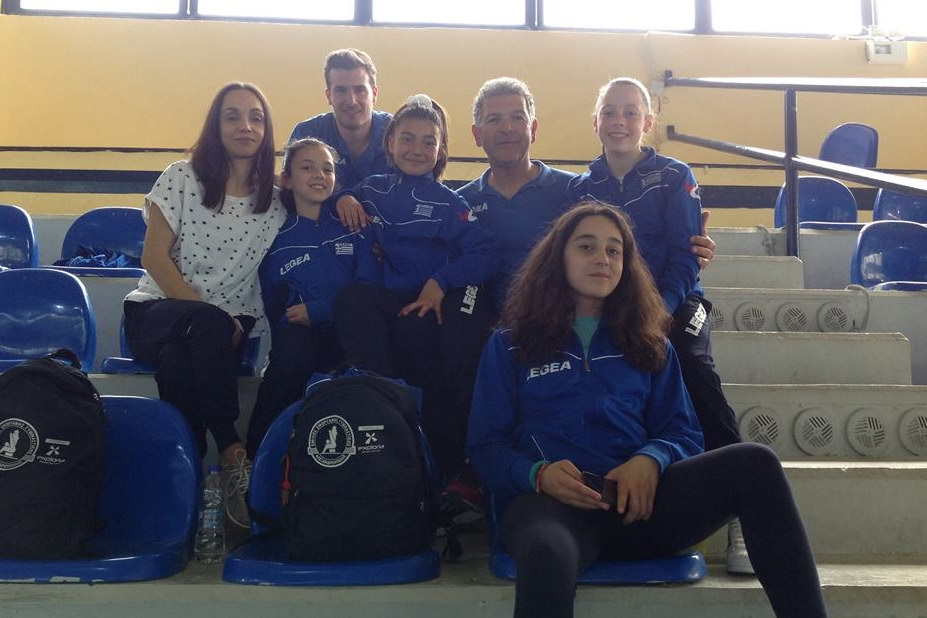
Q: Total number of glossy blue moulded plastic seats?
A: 11